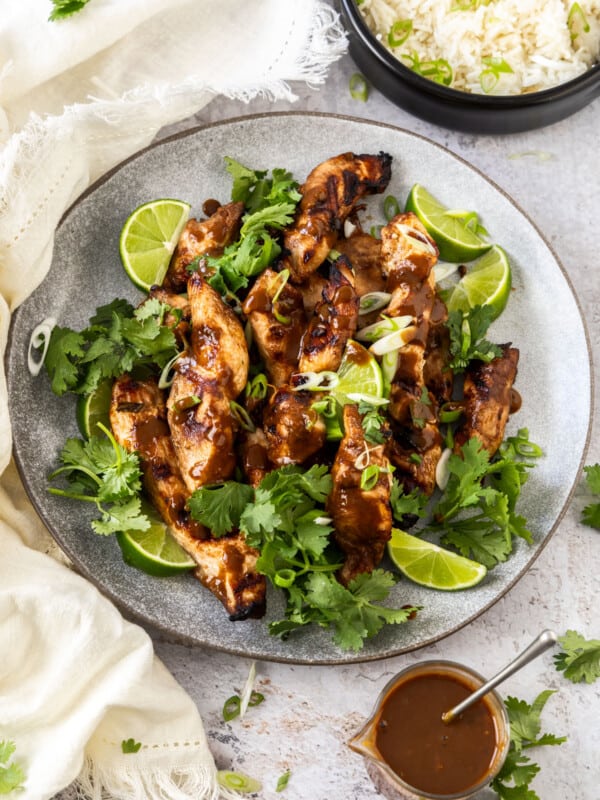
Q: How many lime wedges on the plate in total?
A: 7